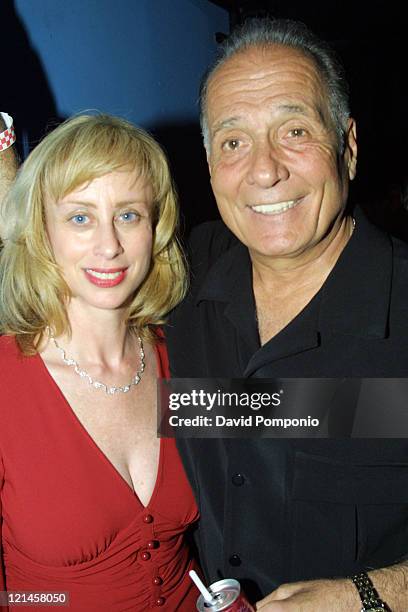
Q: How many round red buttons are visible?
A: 5